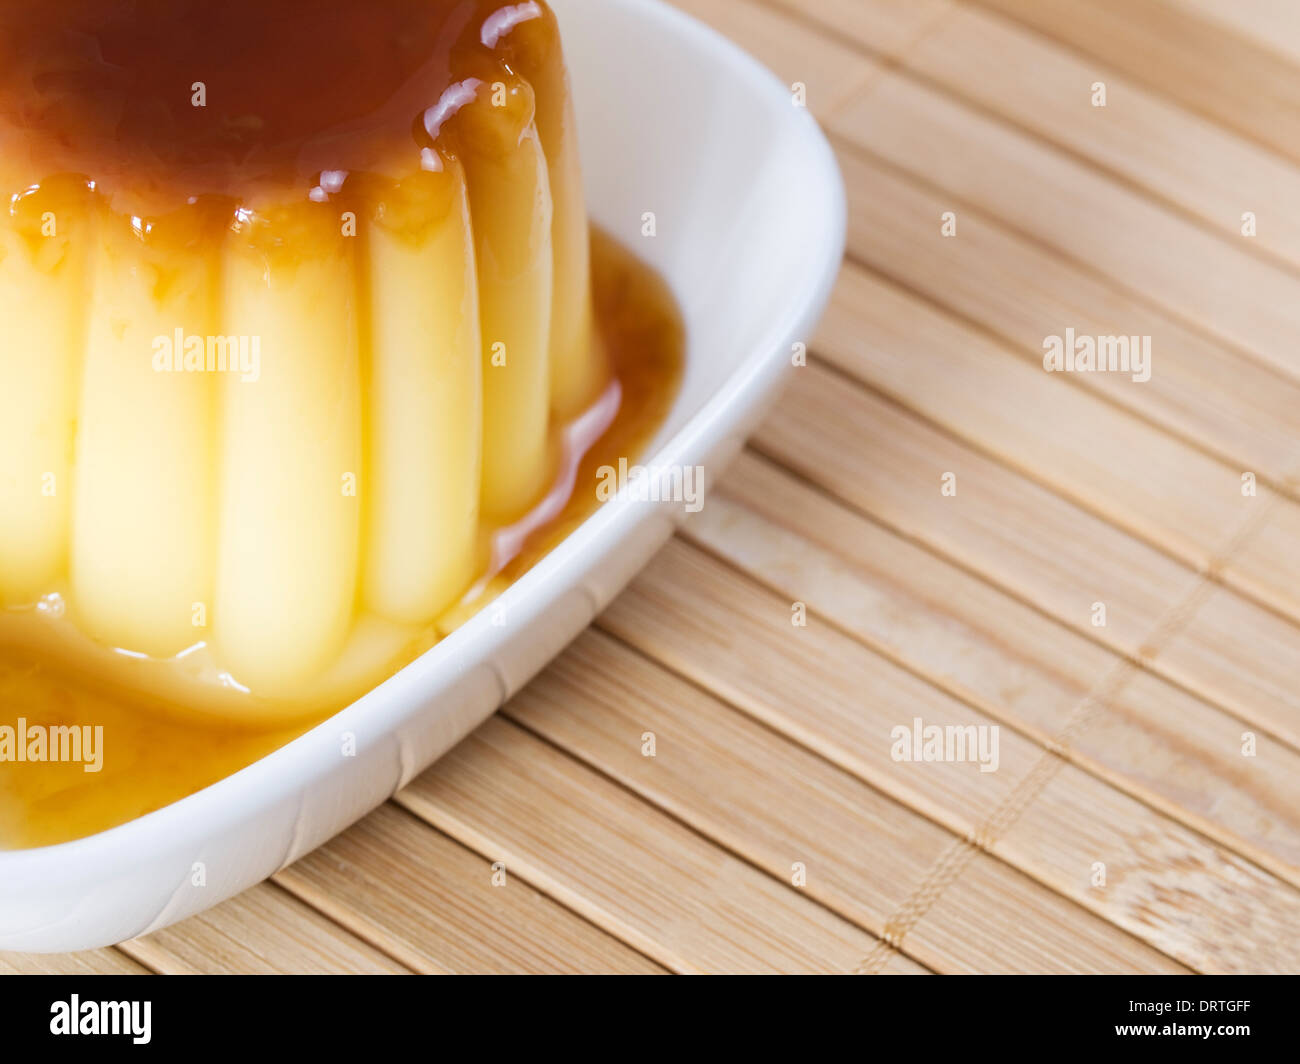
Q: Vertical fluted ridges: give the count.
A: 6